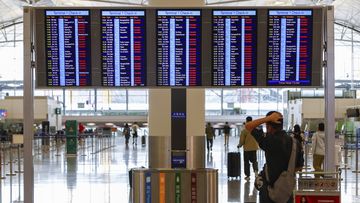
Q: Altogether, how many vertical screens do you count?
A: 5